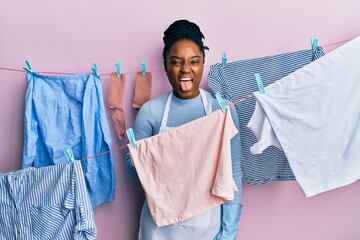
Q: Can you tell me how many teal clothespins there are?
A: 10